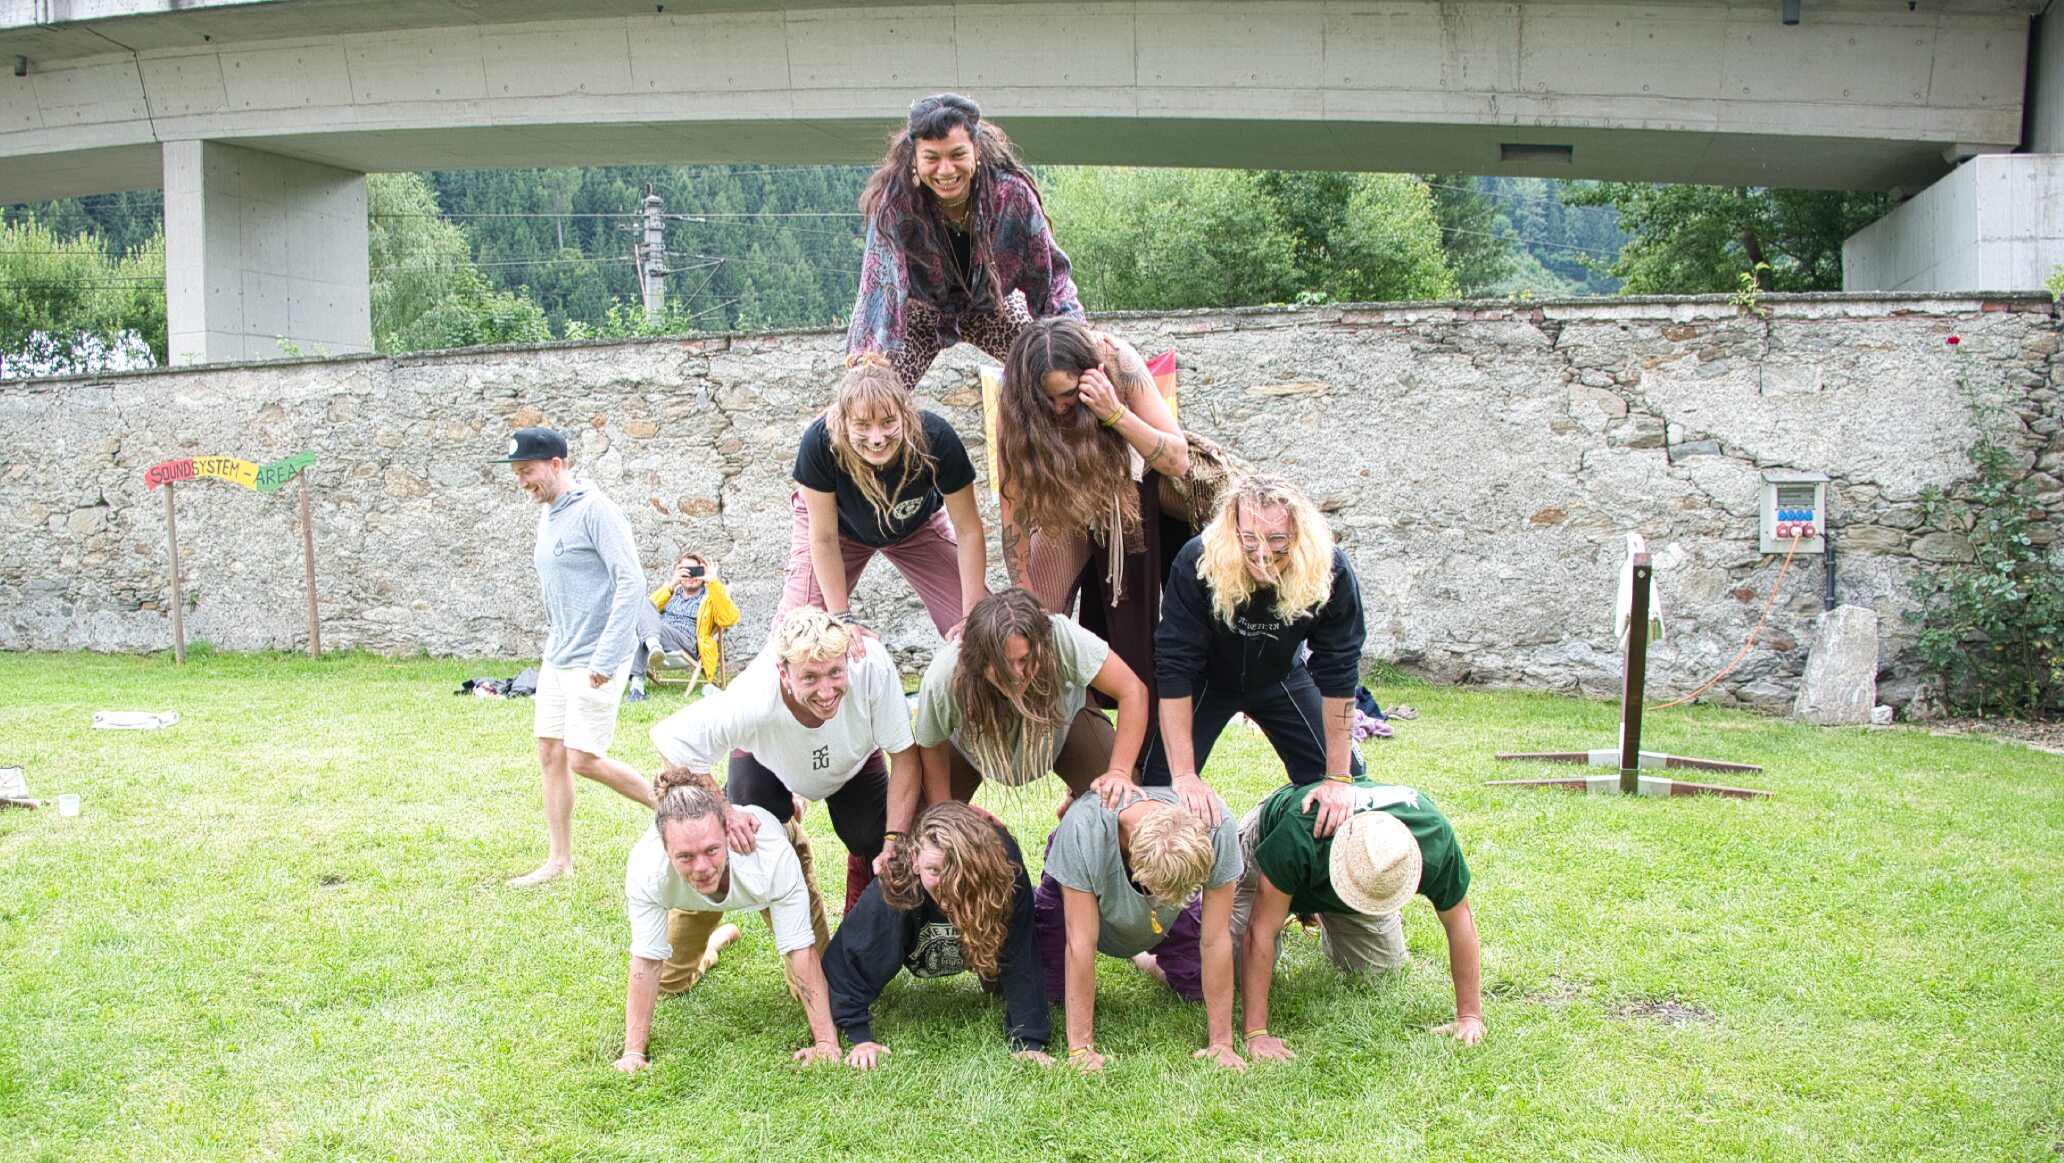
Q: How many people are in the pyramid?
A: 10